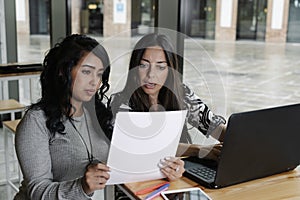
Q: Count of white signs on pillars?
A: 4